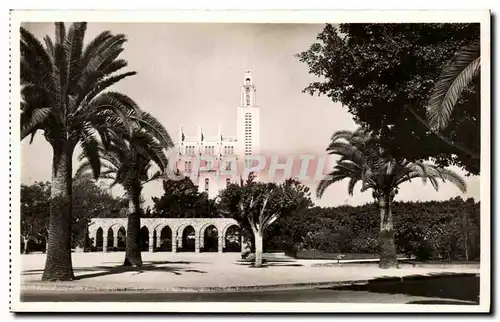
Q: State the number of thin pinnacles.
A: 3